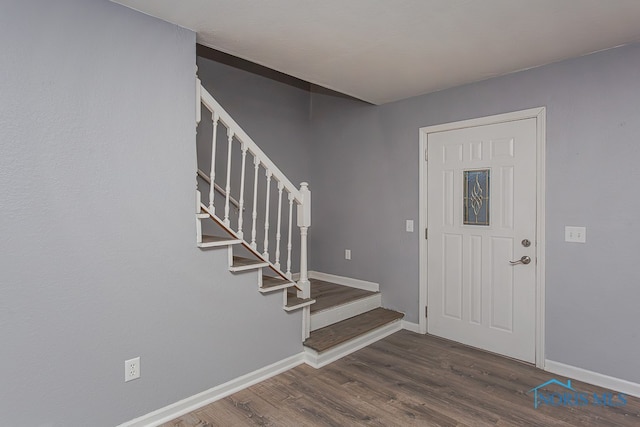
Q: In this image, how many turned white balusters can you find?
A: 7